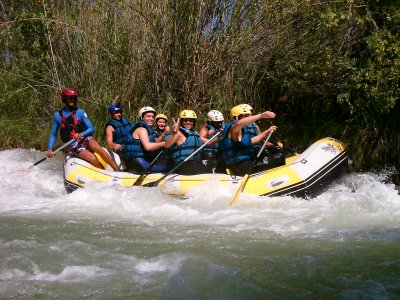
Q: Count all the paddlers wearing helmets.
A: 8